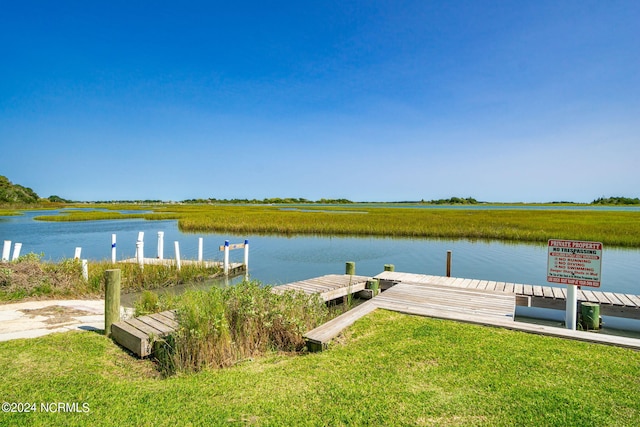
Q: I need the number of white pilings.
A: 12